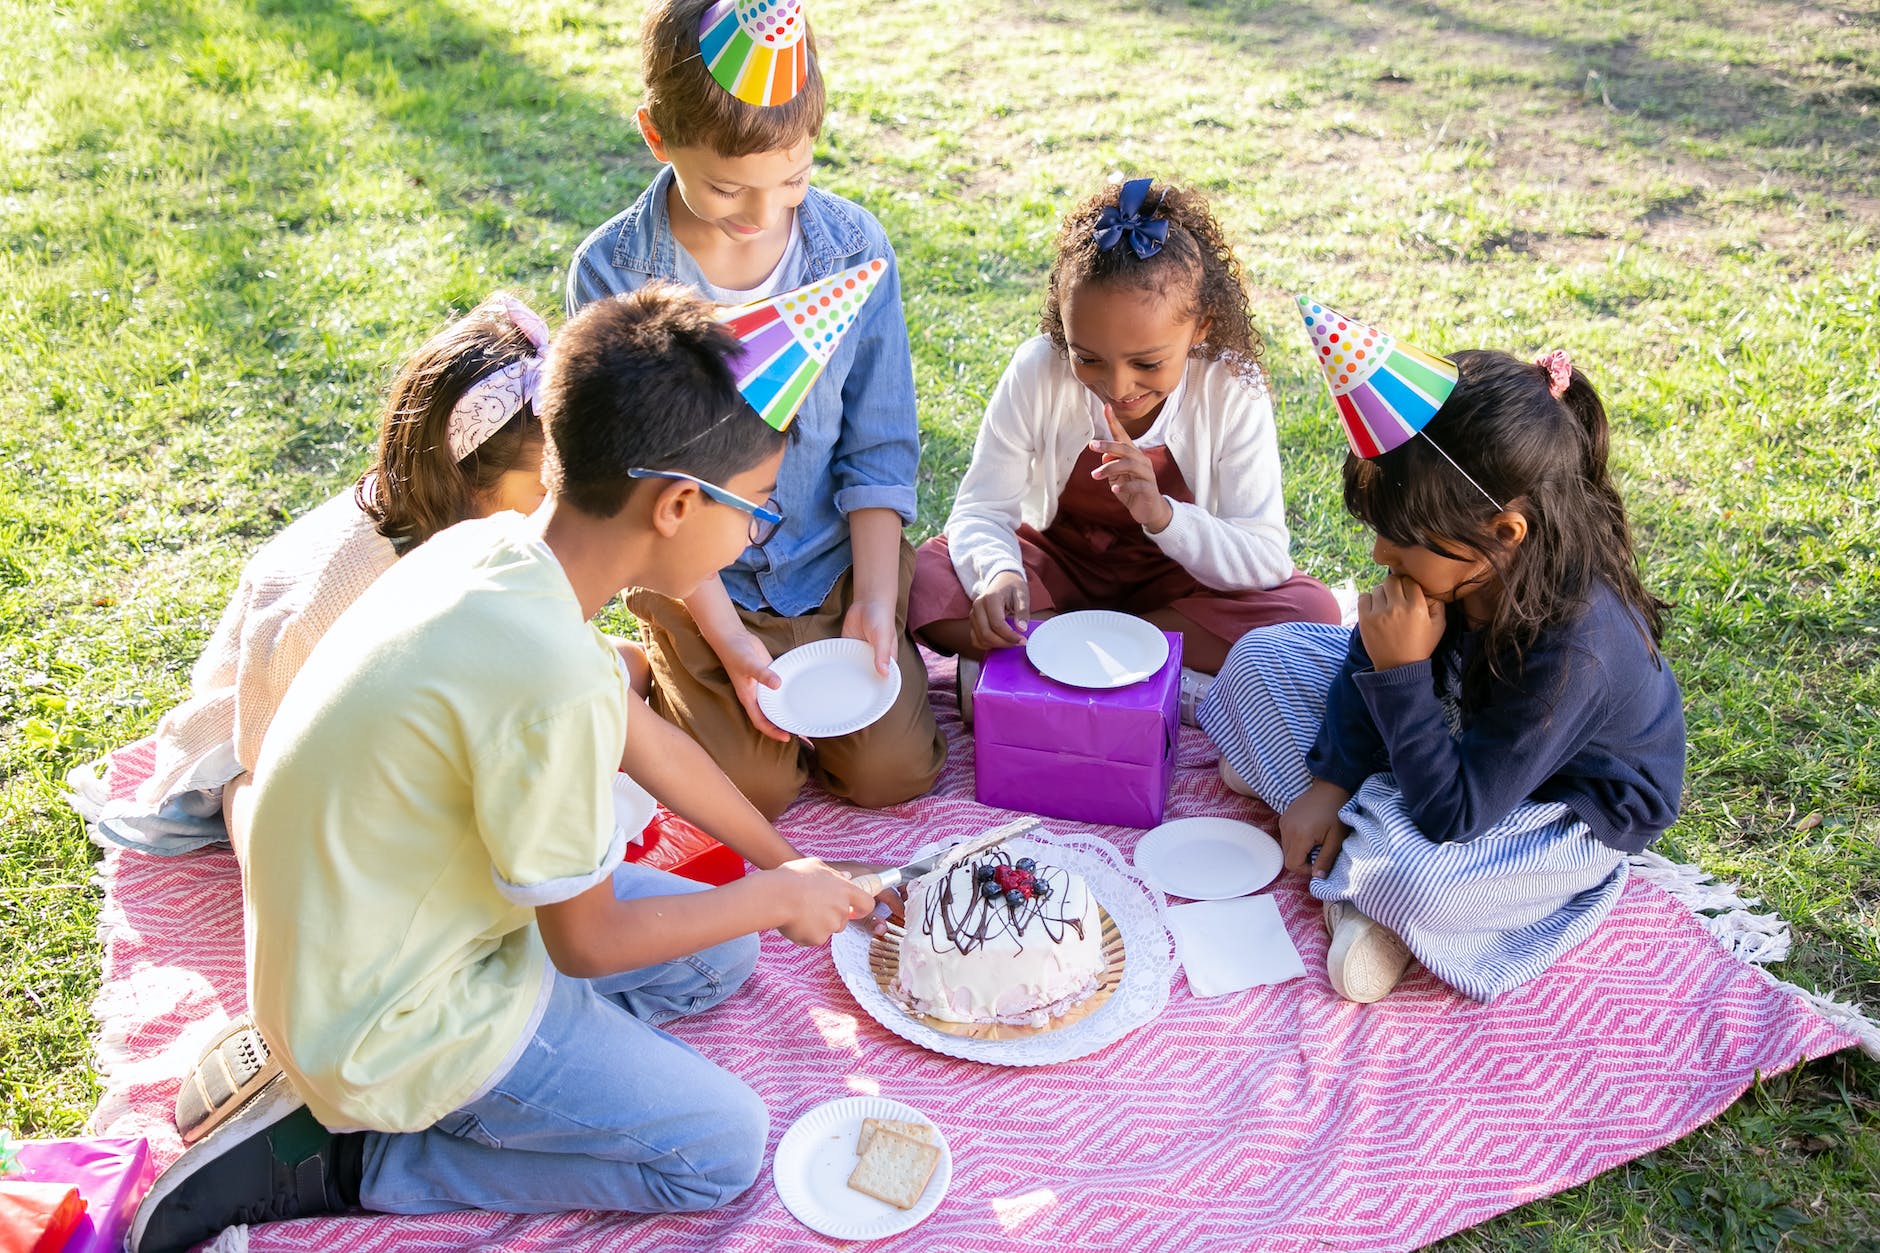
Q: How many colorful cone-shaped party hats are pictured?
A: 3